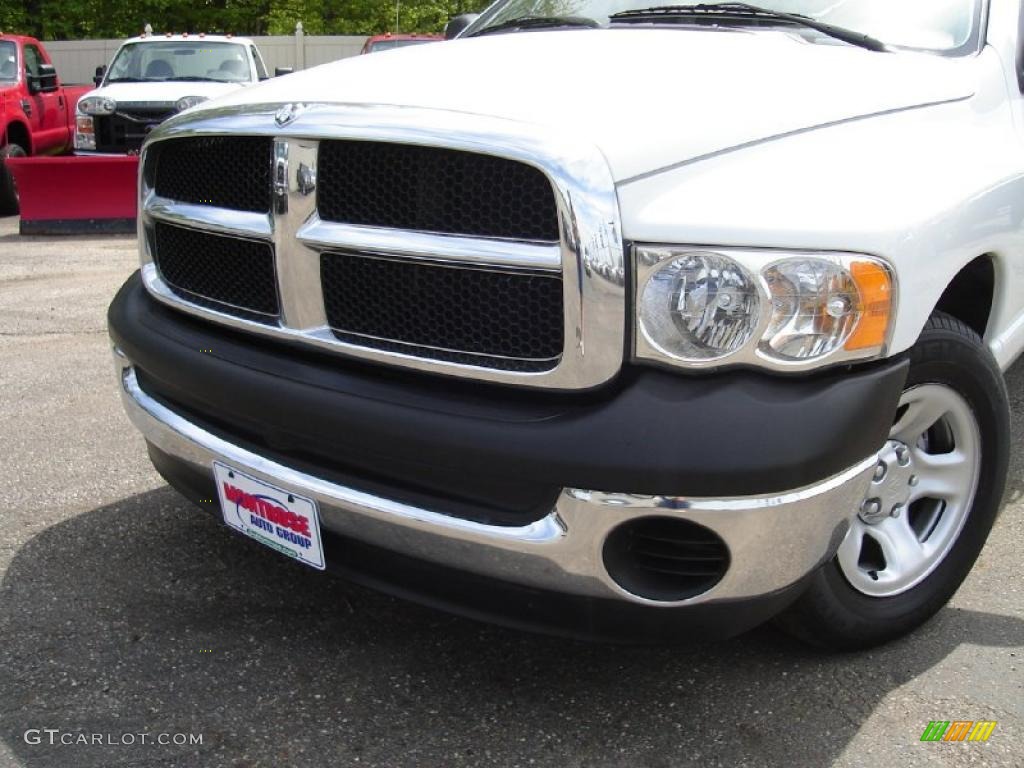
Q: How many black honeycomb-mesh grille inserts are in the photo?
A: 4